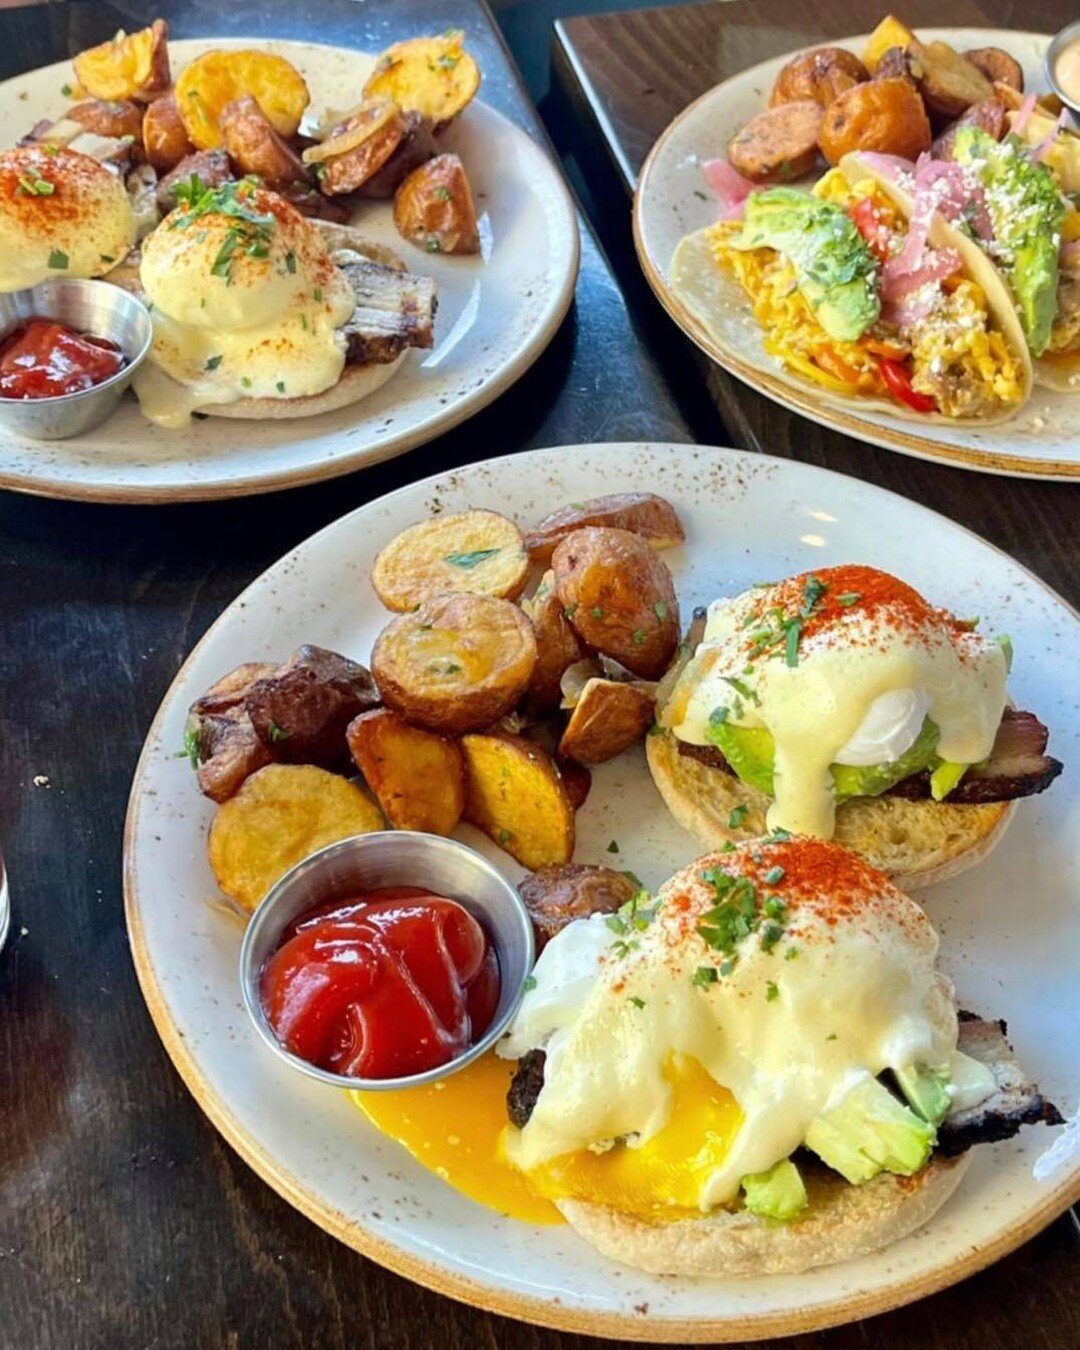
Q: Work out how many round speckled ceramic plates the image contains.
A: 3